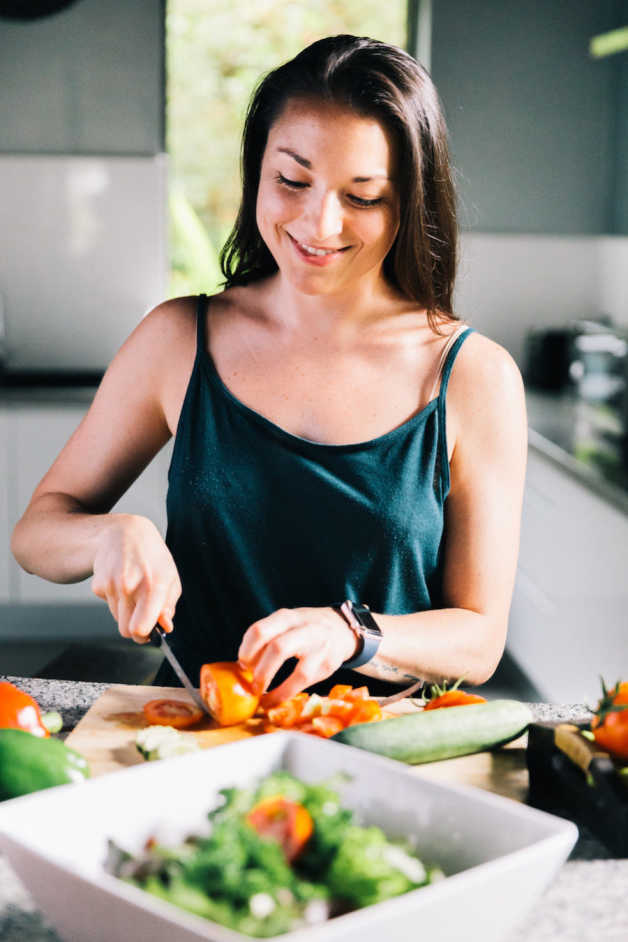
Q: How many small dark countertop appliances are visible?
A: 1